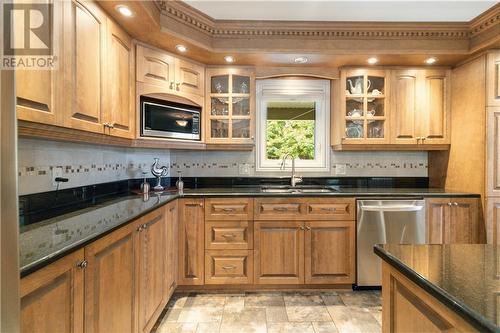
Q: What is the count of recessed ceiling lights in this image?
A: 6